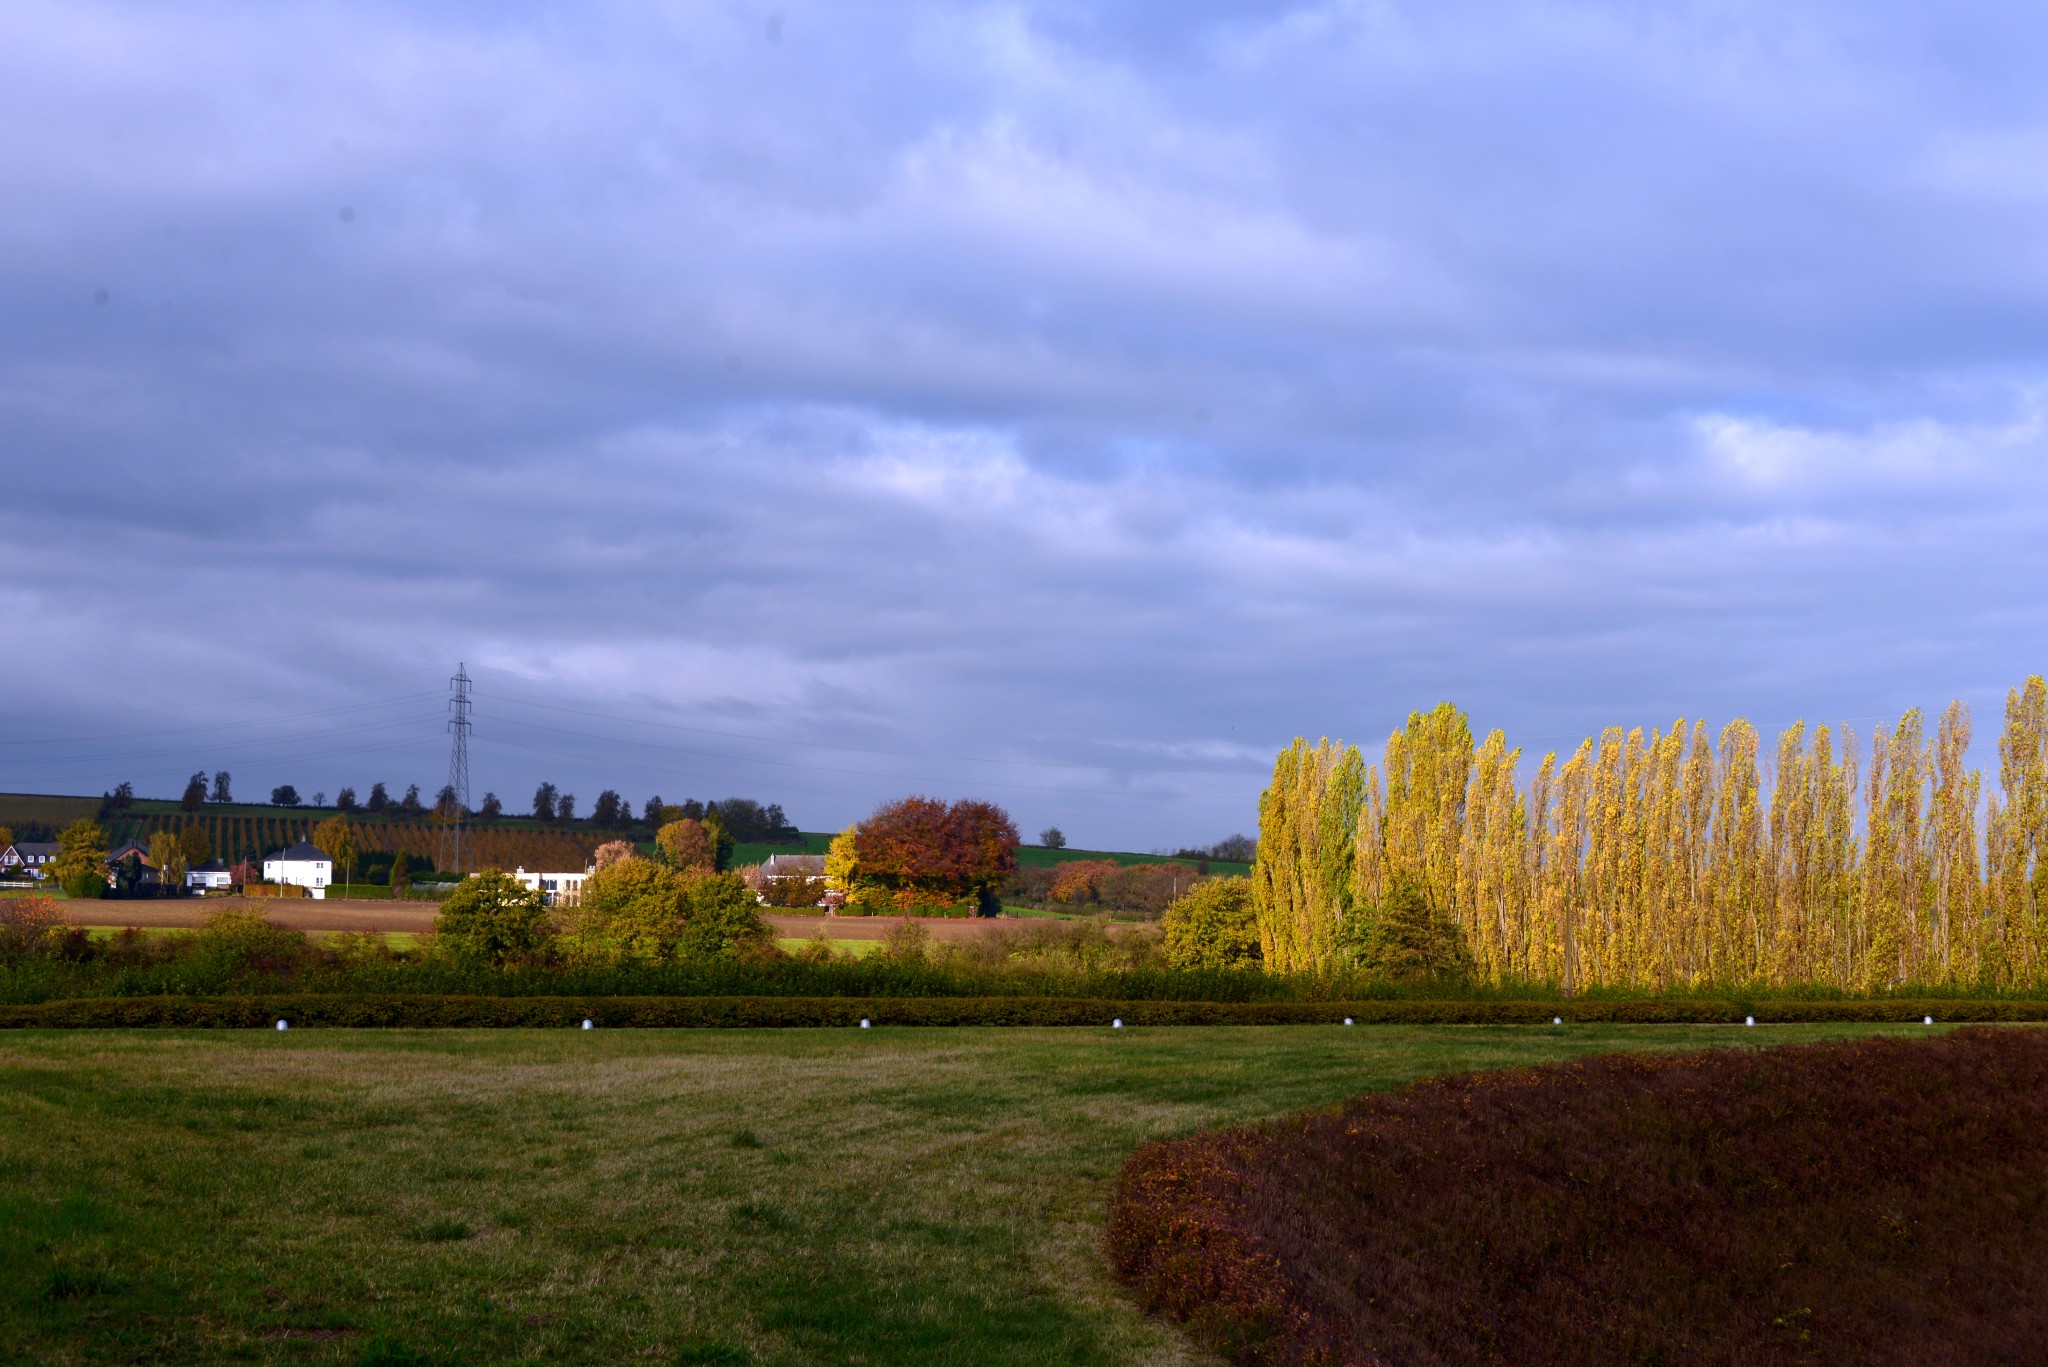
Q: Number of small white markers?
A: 8